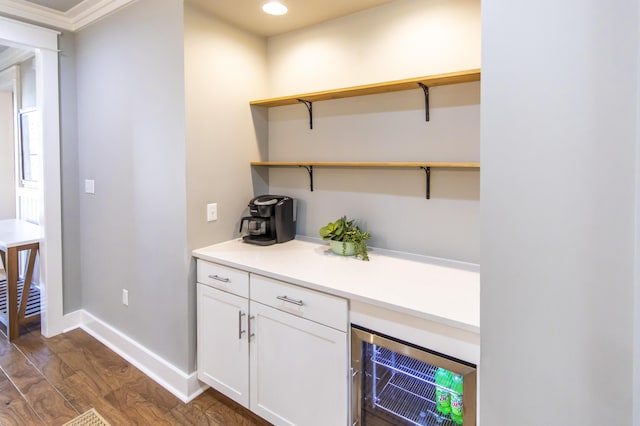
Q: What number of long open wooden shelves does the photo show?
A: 2